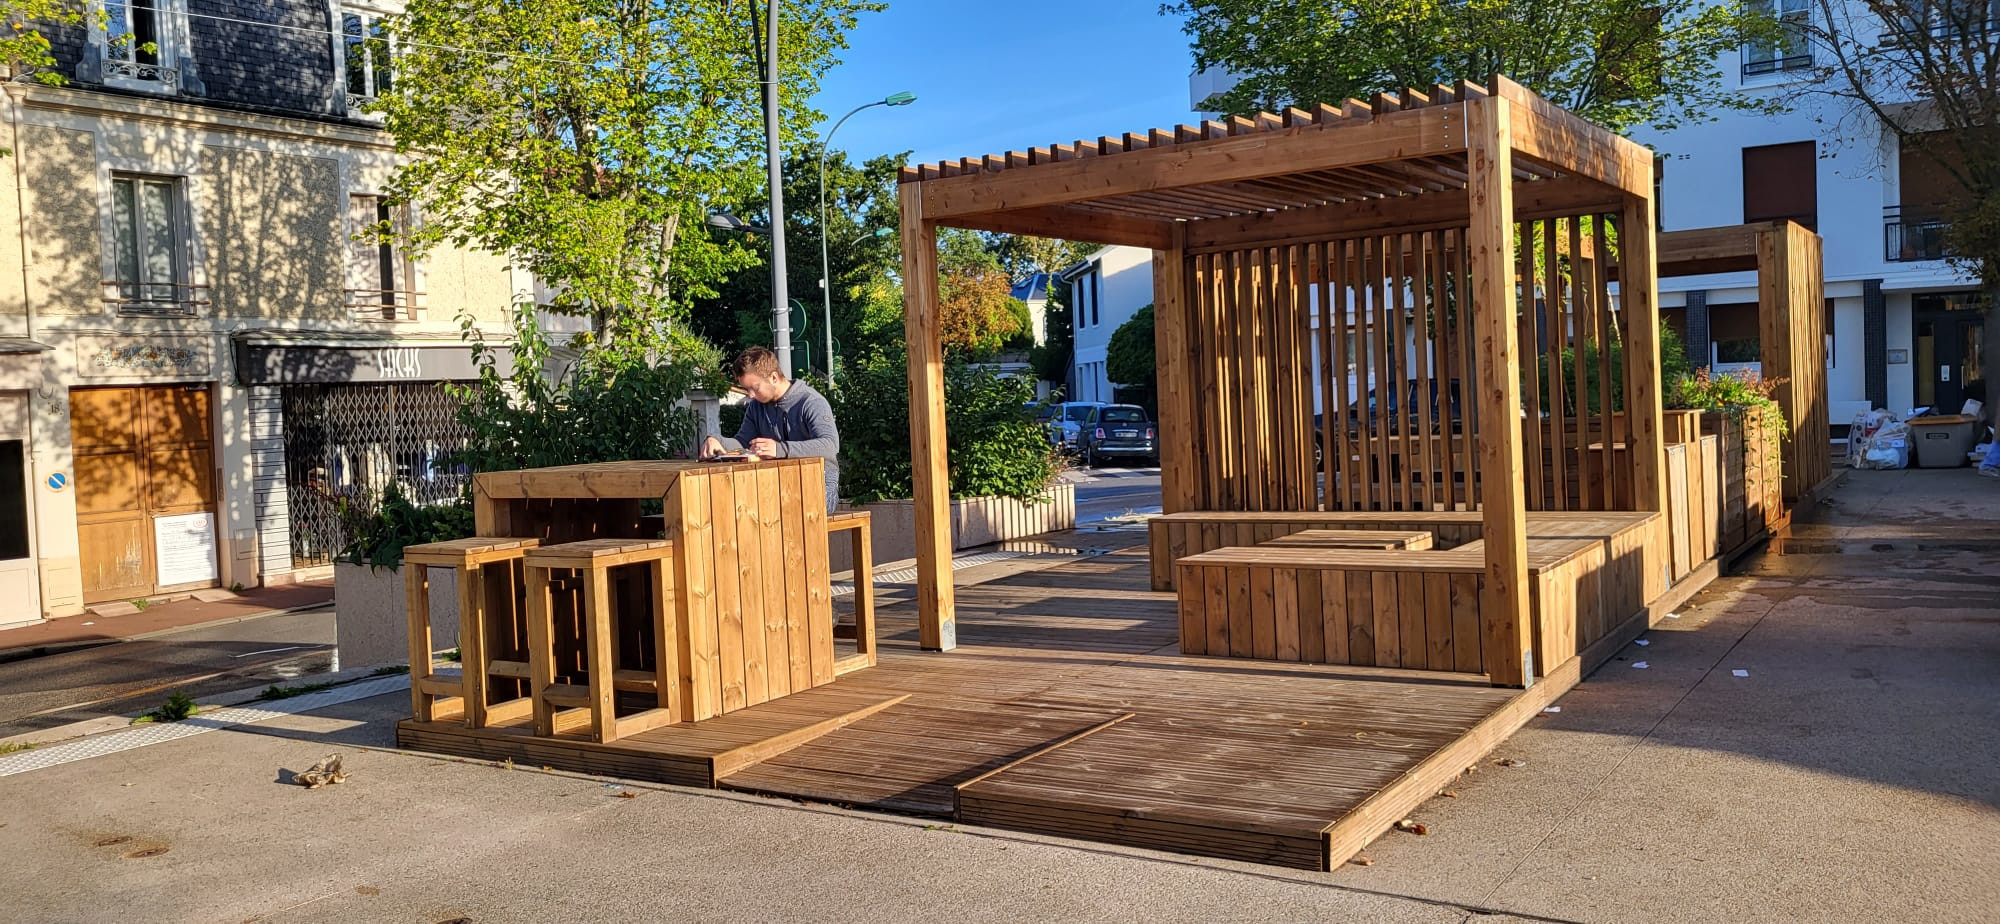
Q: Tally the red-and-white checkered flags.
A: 0